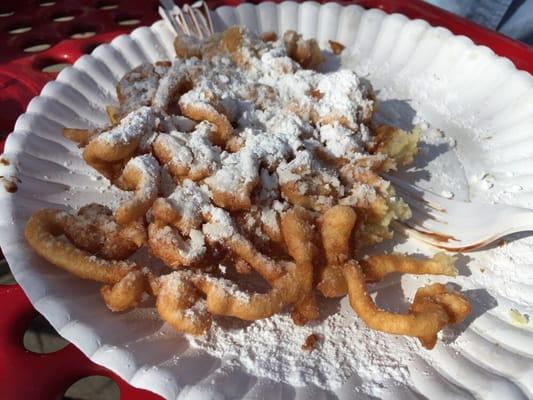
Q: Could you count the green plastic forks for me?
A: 0